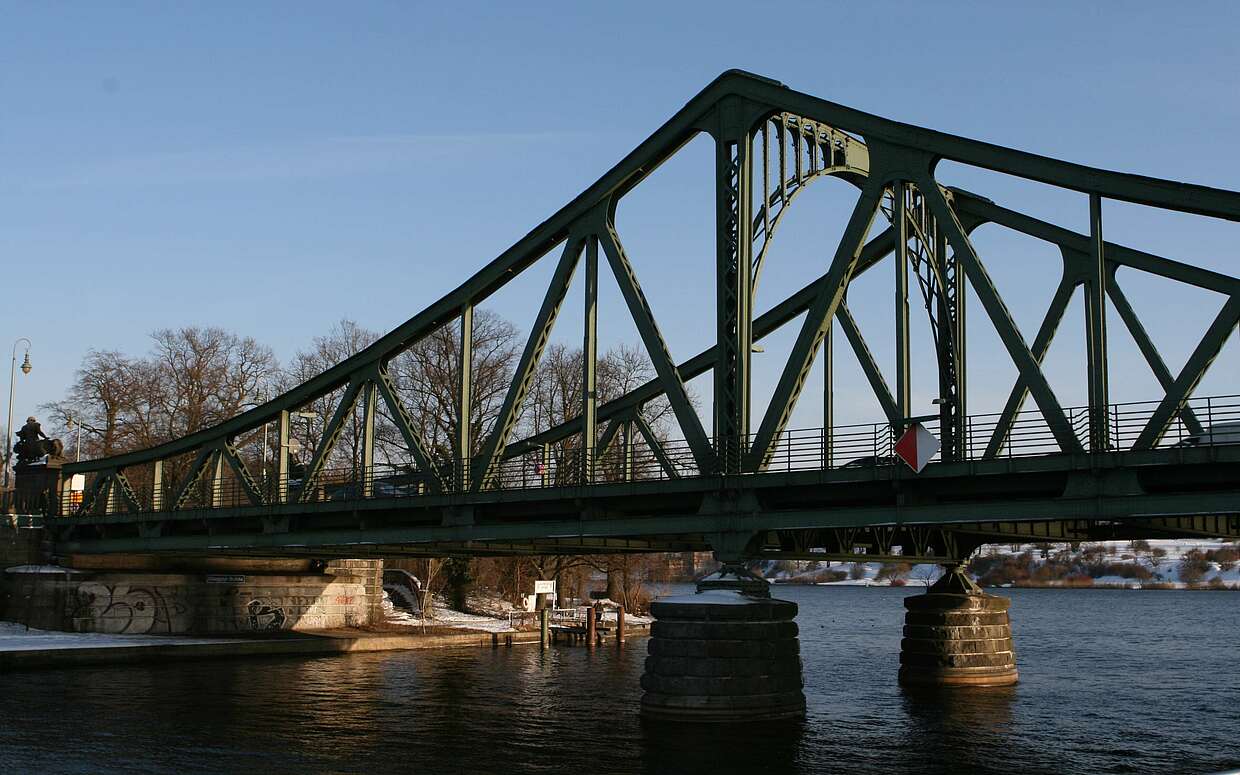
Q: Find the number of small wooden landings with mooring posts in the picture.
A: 1